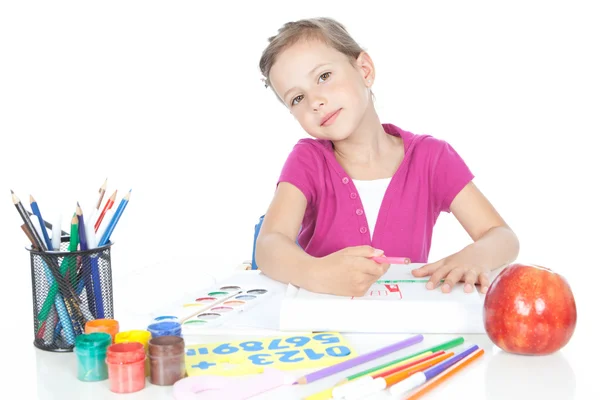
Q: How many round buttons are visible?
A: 4